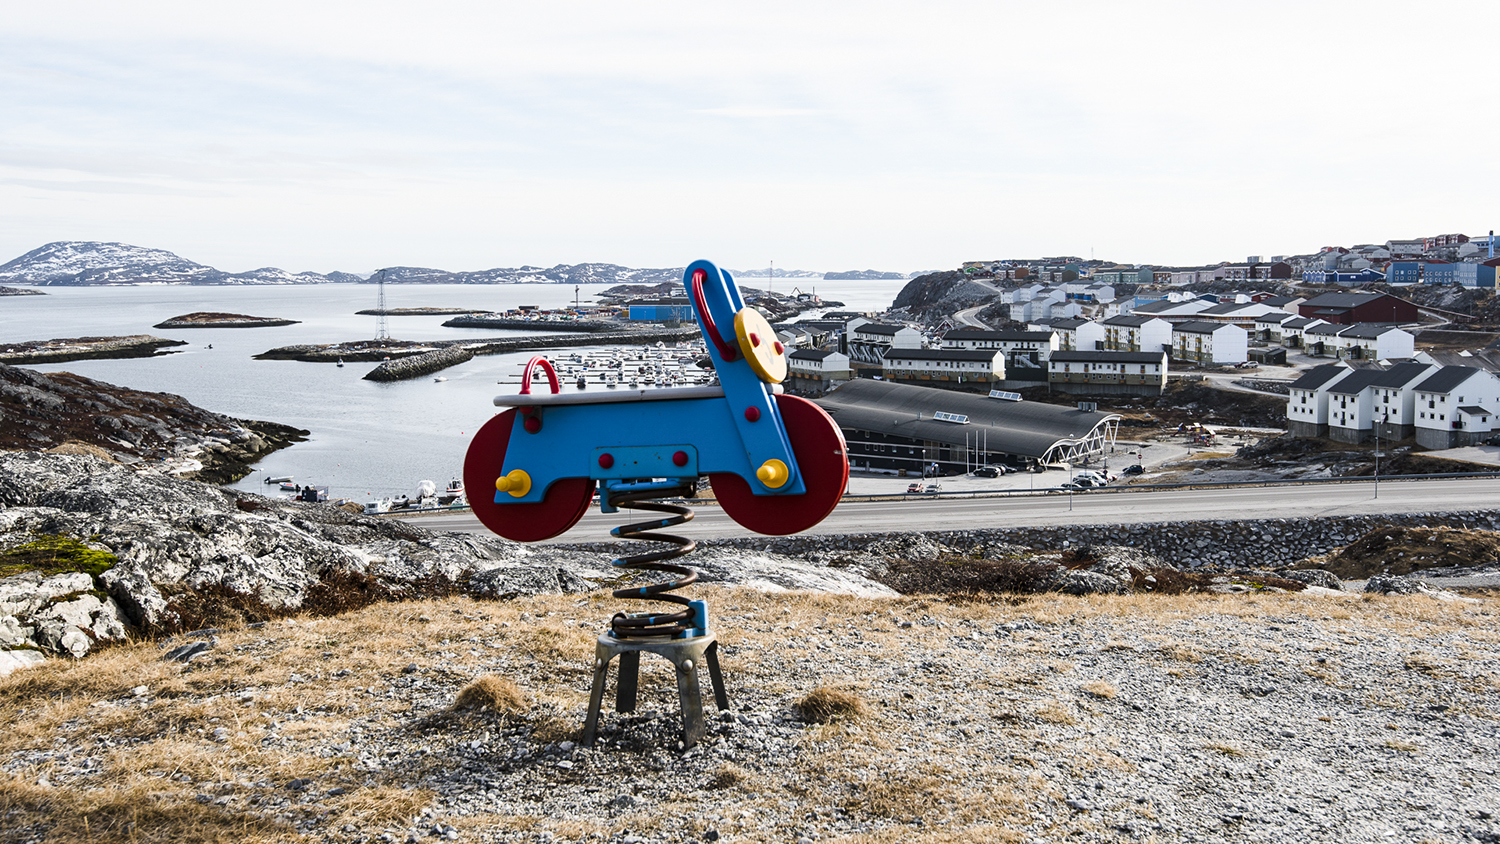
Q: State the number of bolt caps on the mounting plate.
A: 2